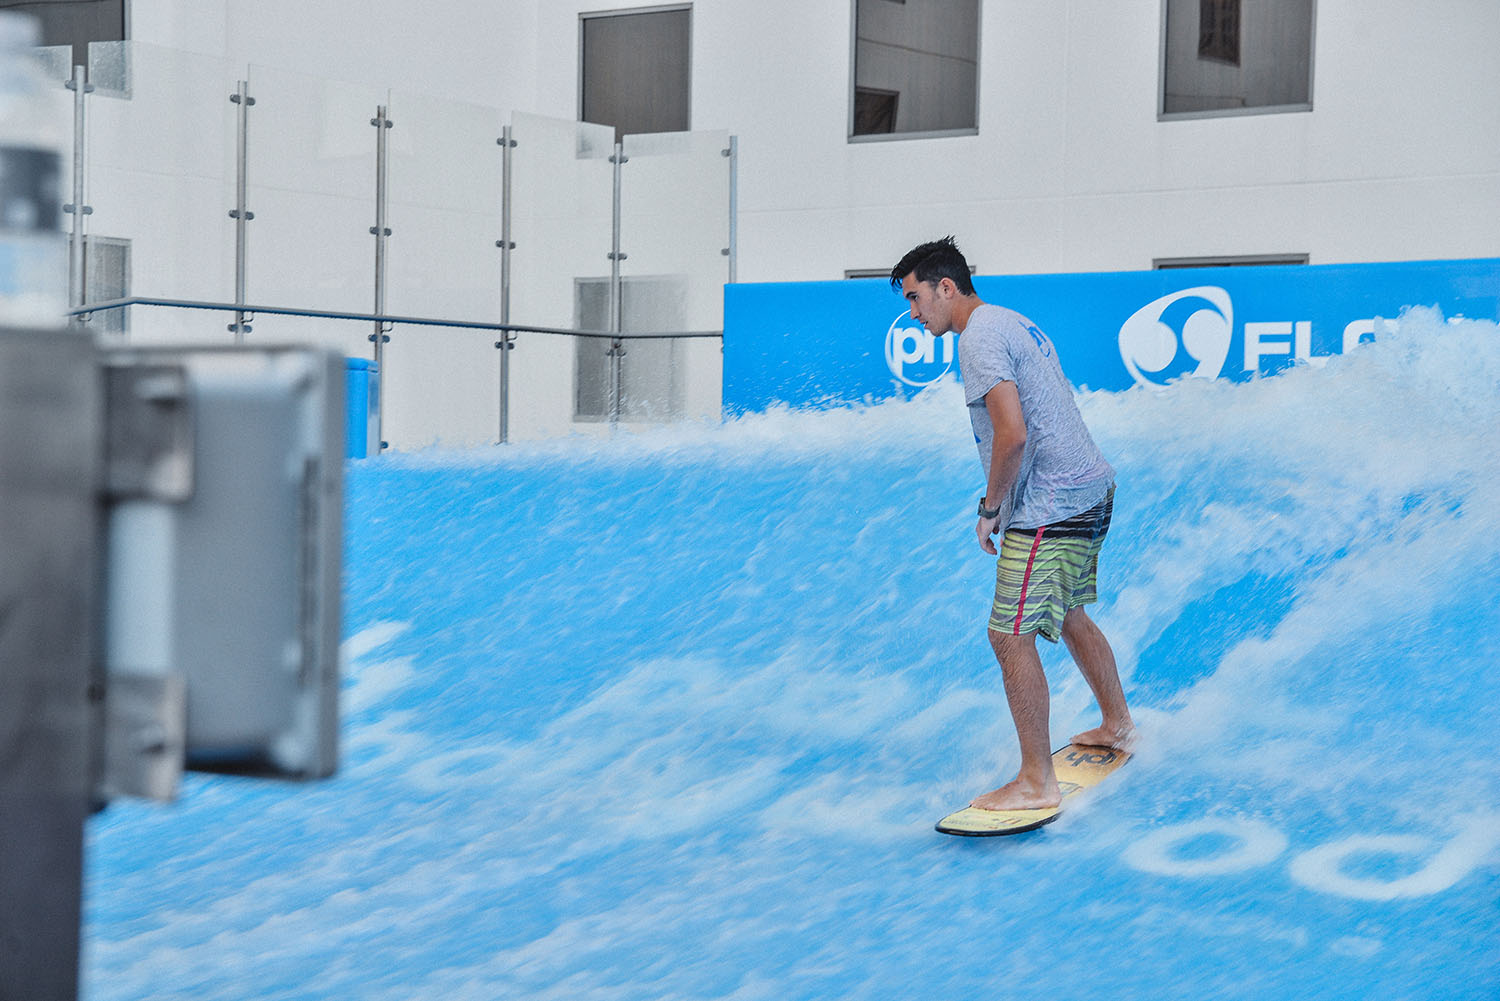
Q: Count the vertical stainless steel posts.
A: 6